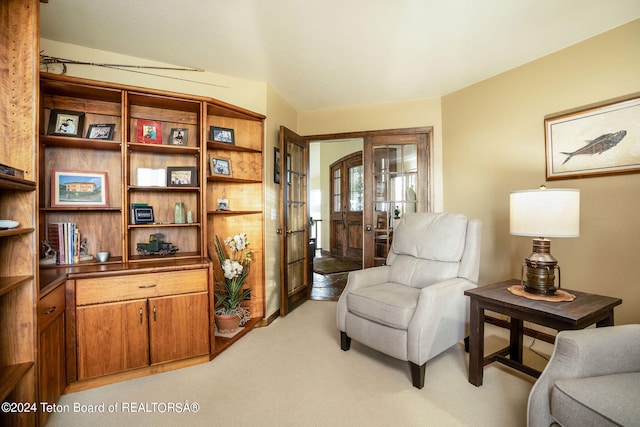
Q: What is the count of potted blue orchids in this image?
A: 0